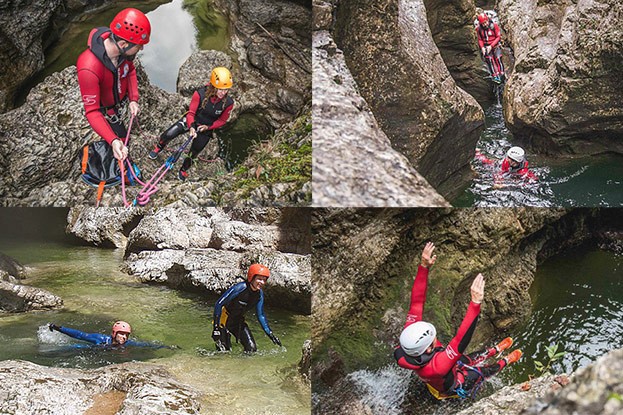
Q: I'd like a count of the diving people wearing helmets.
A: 7